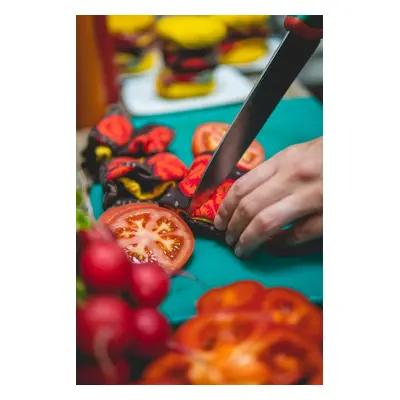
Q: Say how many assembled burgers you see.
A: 3